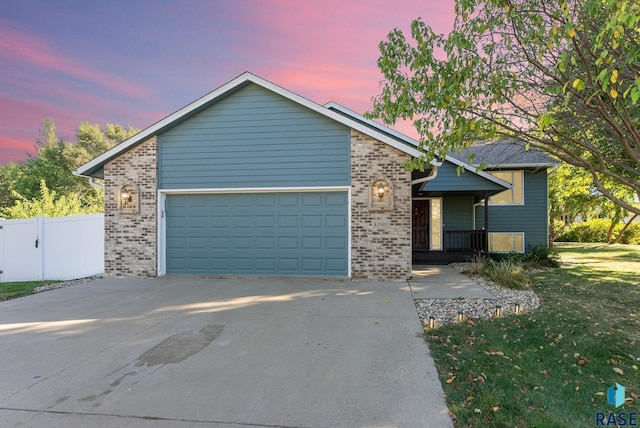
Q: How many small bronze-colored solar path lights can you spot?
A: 4